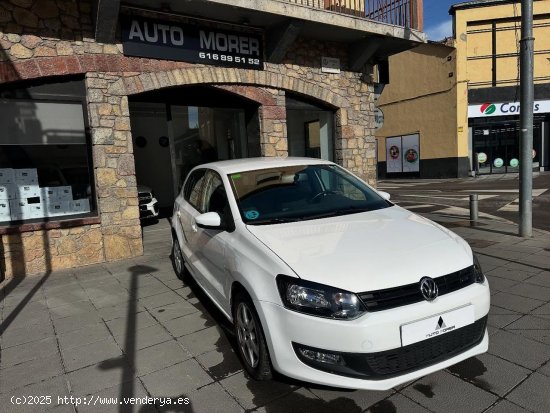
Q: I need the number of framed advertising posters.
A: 2